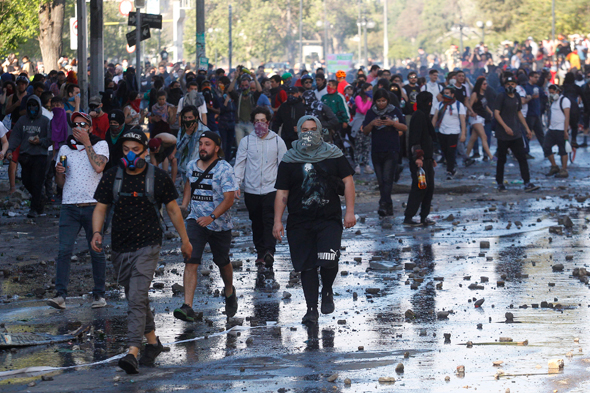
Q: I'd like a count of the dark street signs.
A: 2